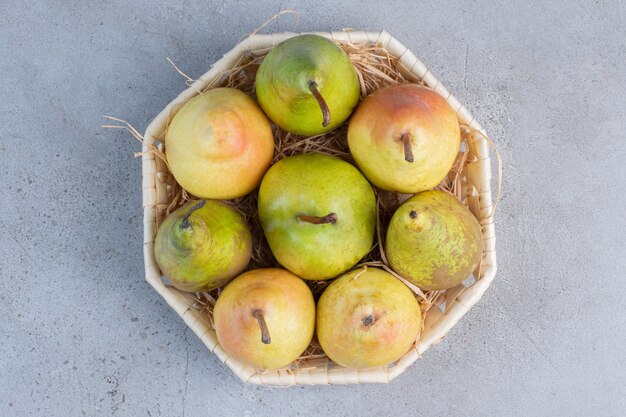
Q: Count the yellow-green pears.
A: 4